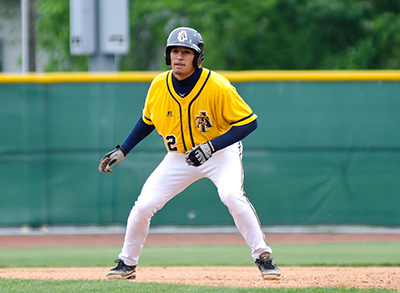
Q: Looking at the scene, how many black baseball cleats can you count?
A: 2